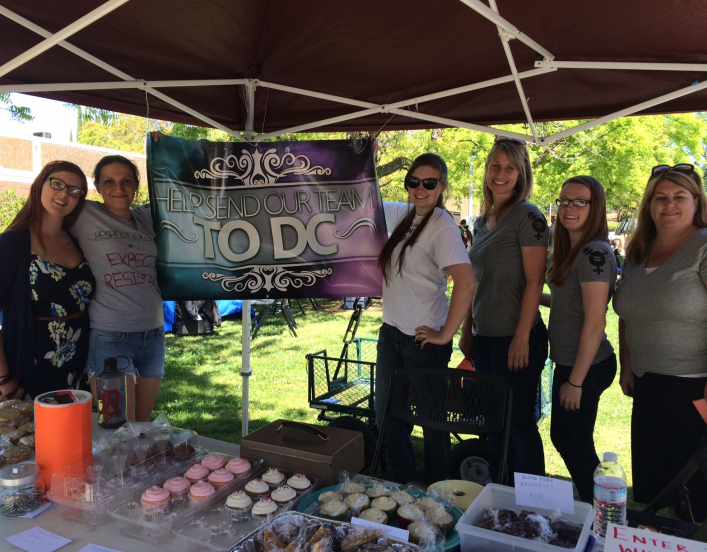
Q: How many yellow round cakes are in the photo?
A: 1